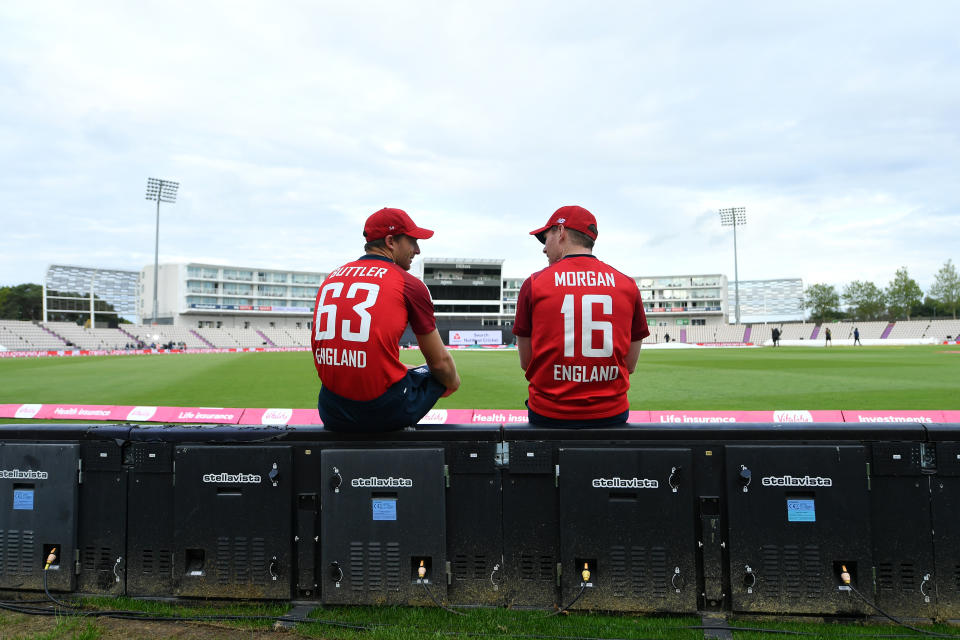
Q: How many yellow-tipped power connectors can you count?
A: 4